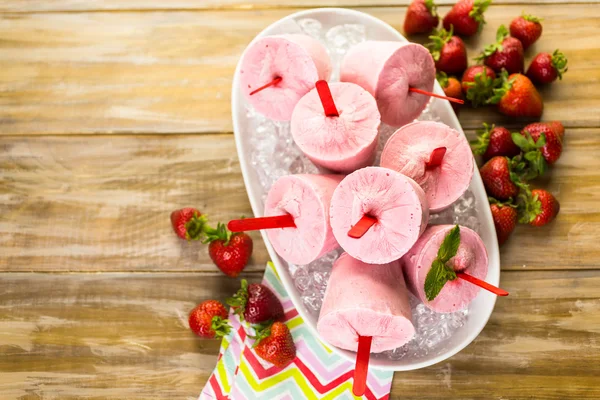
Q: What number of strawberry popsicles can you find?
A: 8